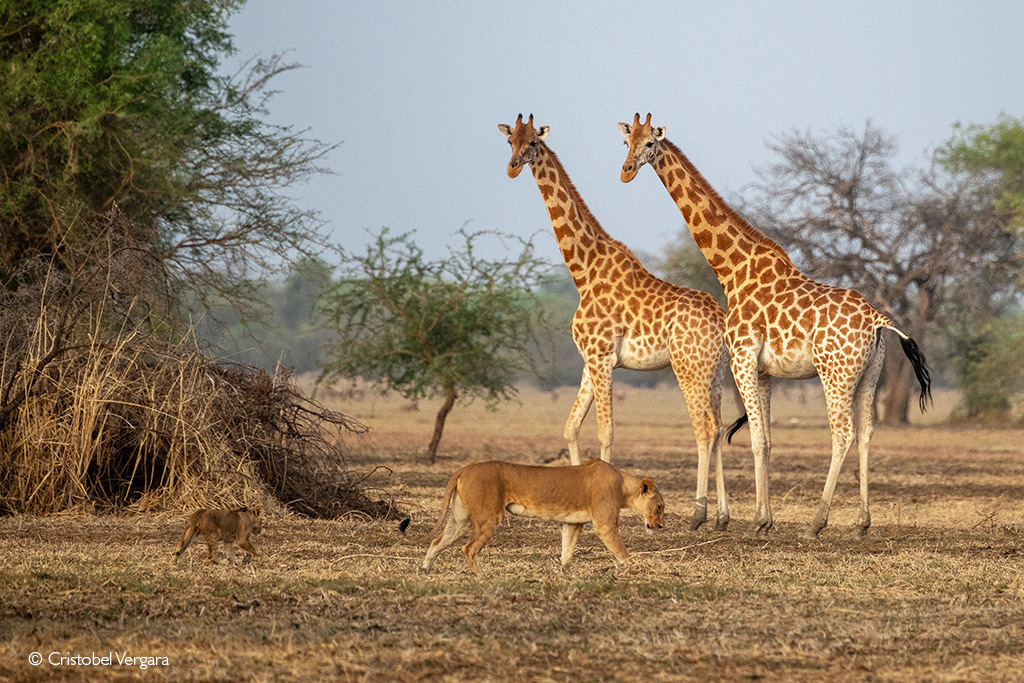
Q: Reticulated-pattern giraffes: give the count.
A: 2